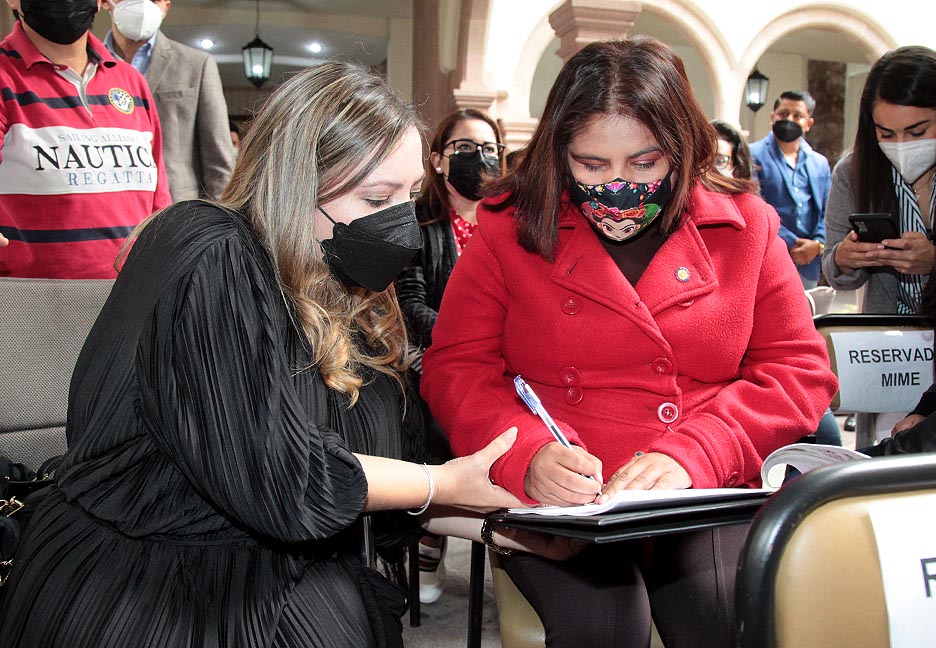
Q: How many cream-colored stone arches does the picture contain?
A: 2